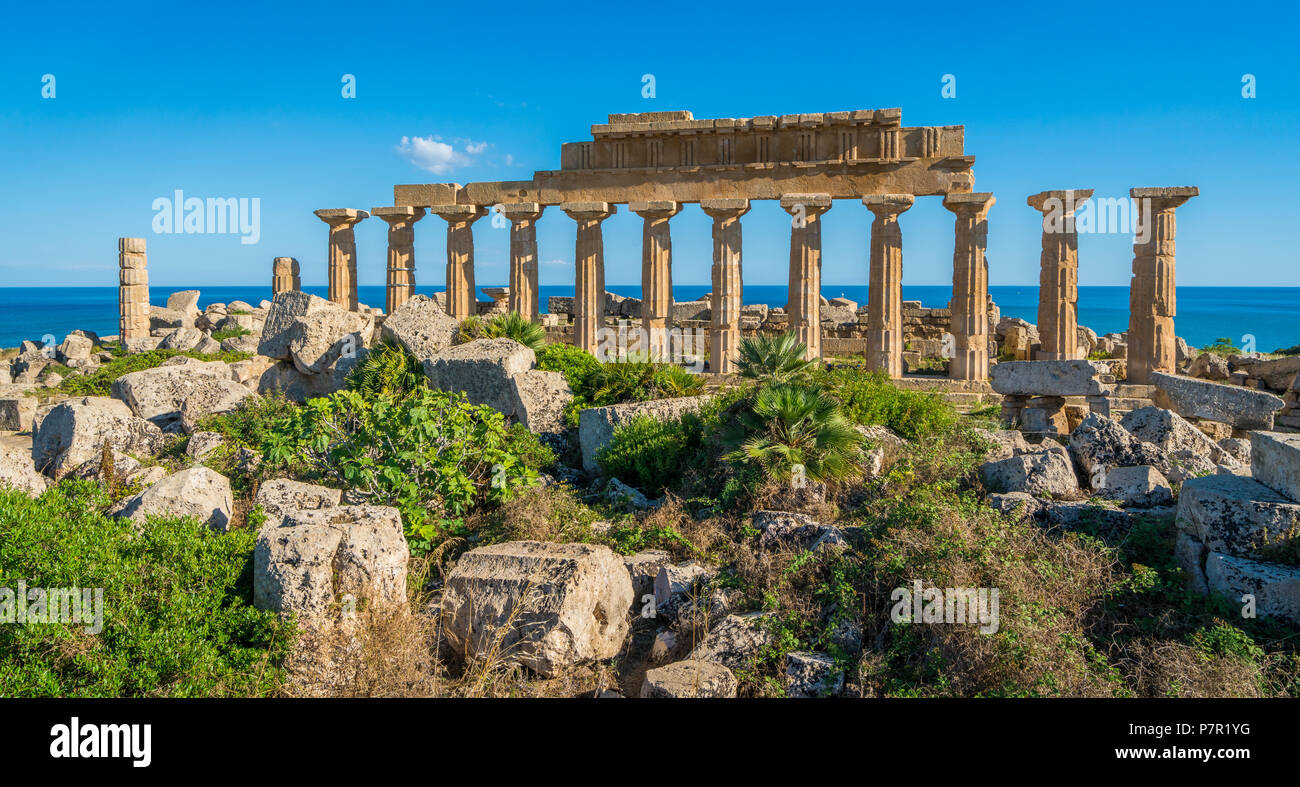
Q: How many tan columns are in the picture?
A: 14